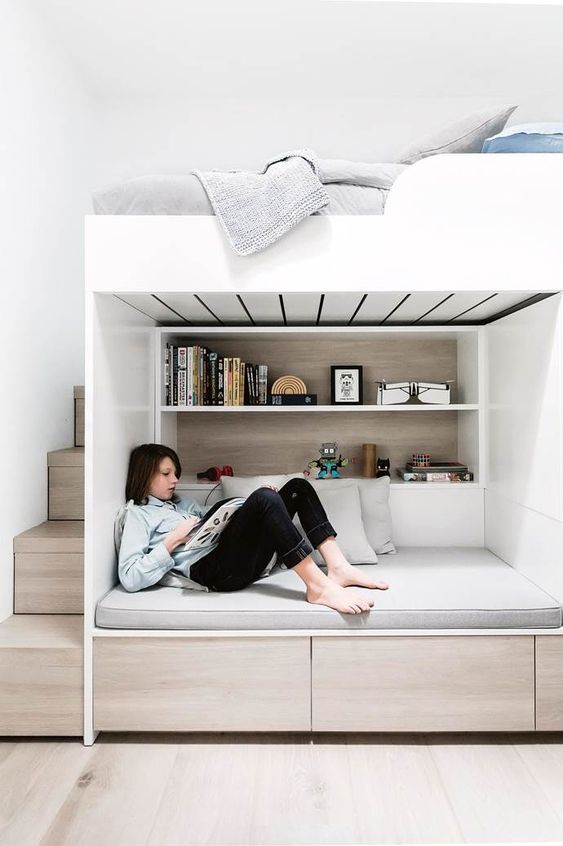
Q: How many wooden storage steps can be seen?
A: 4